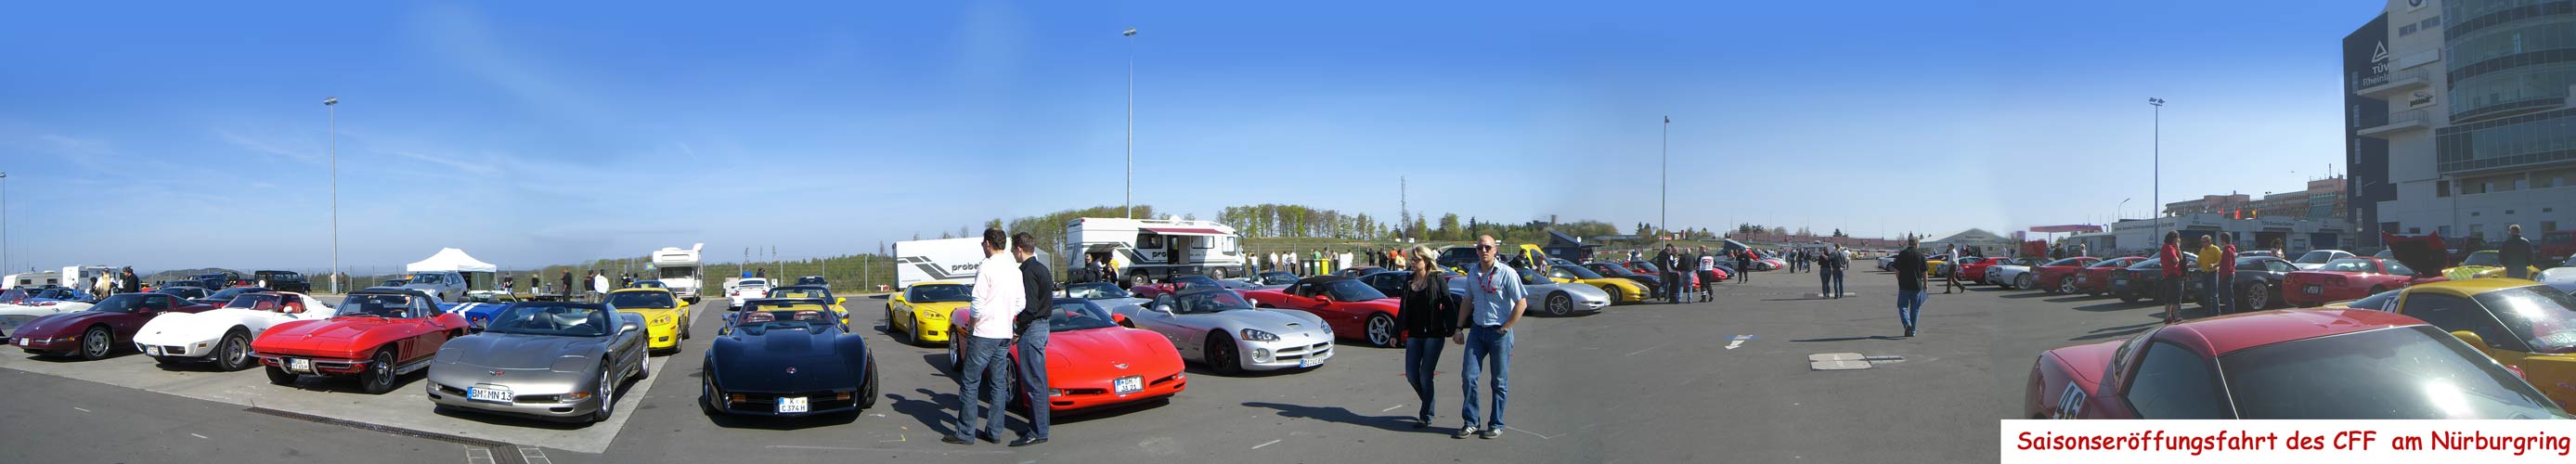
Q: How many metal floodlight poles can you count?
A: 5